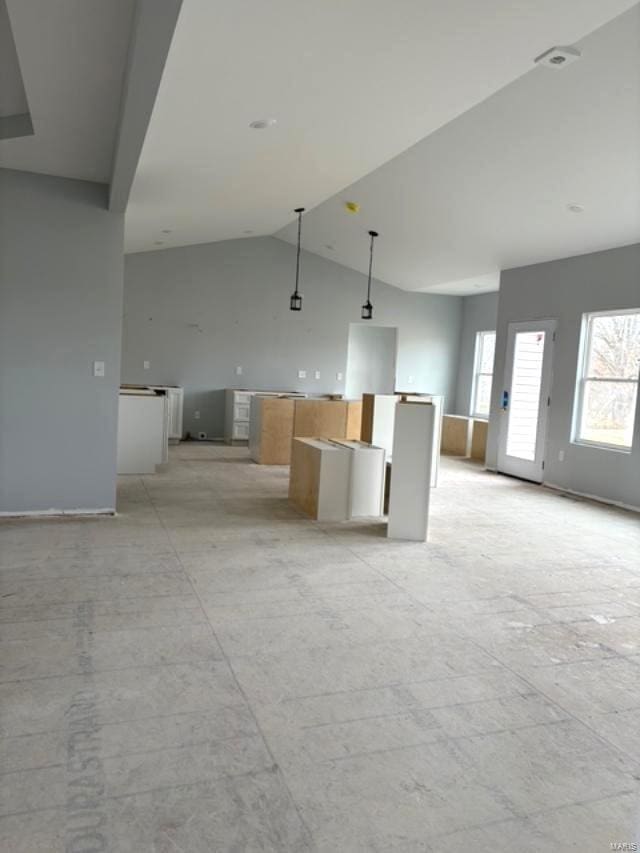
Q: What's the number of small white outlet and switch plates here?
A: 9